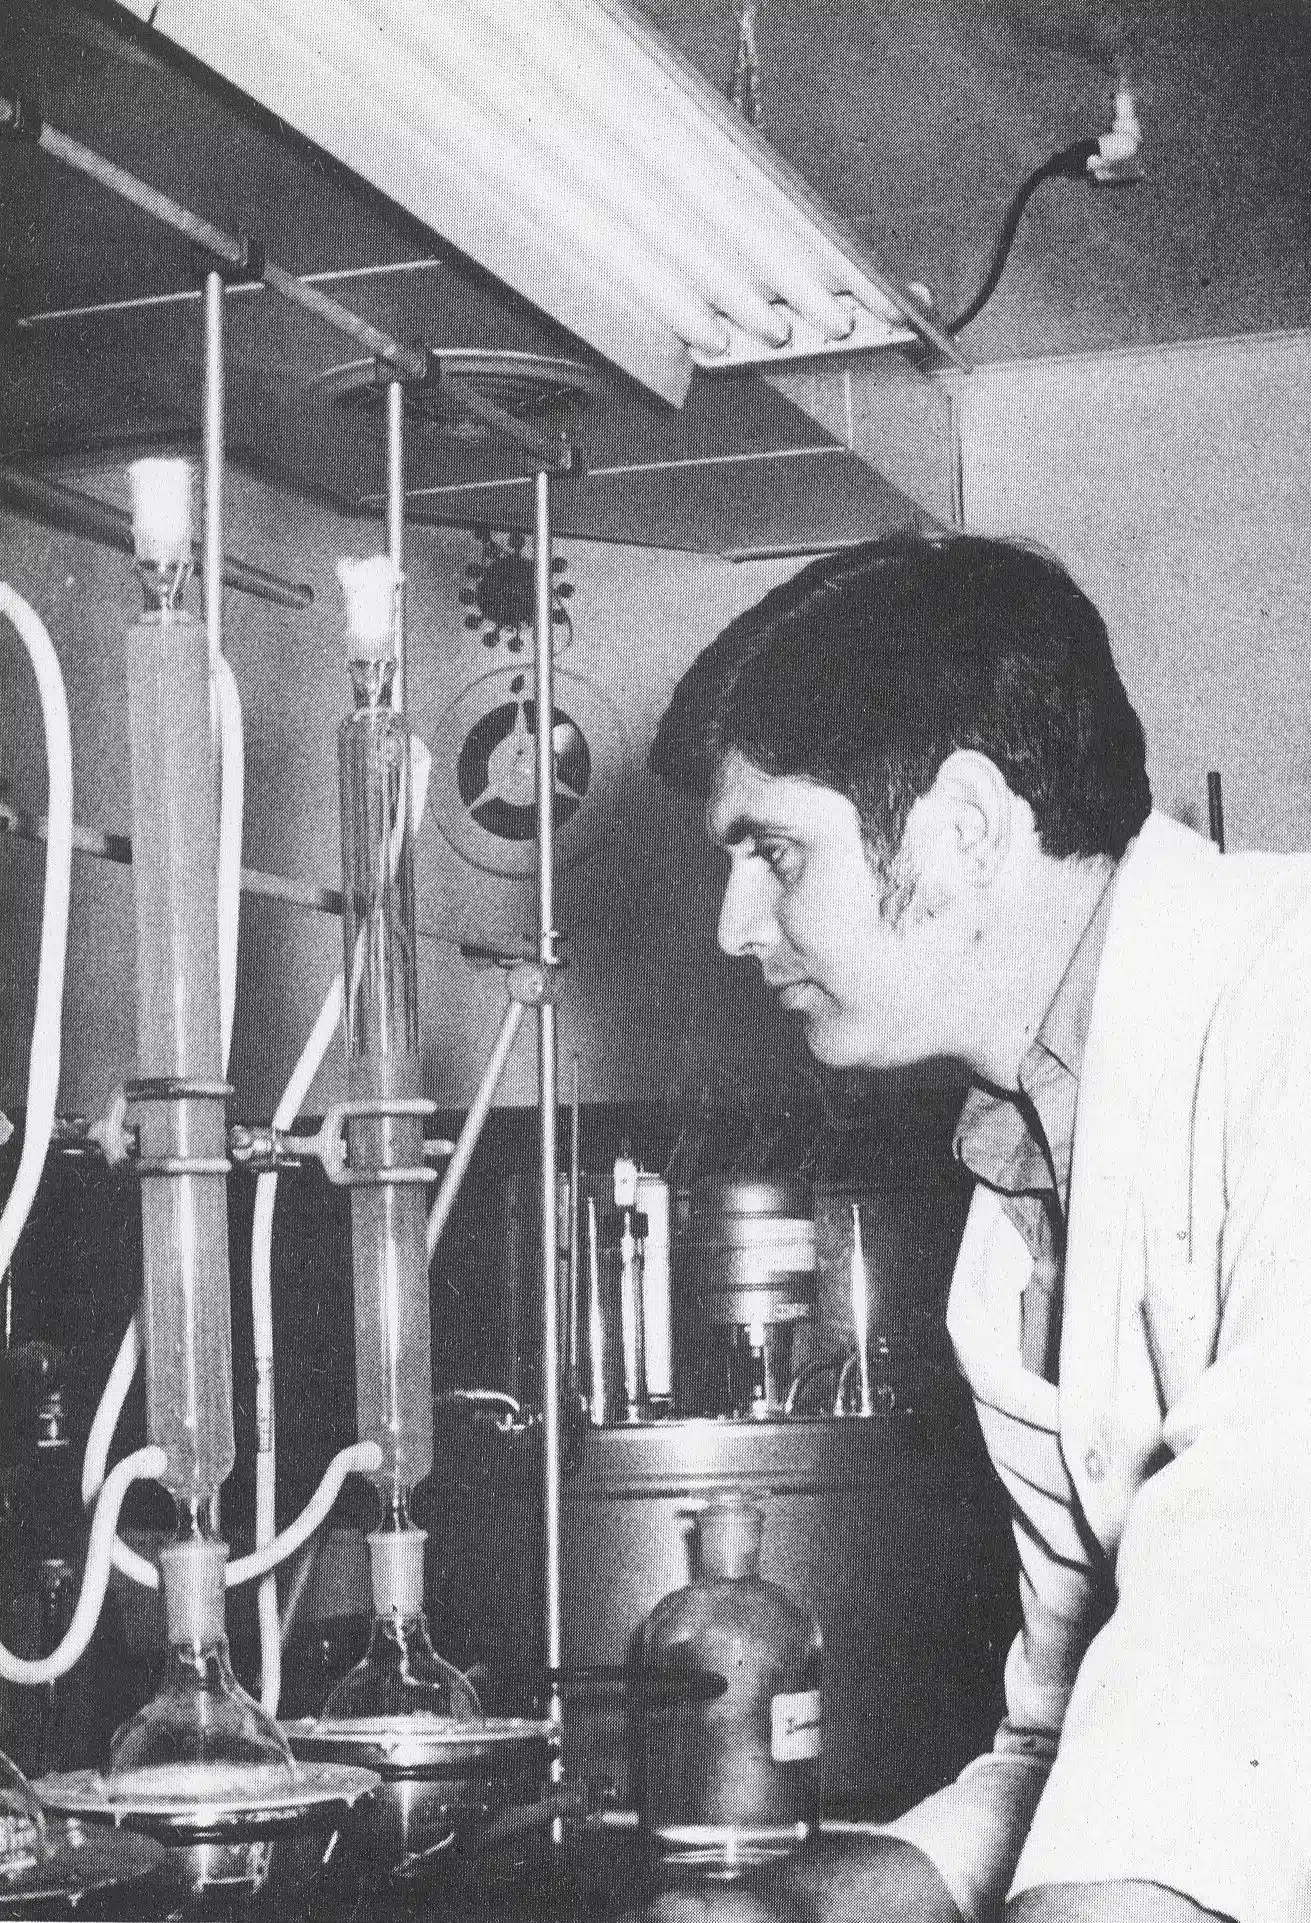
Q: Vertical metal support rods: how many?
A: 3